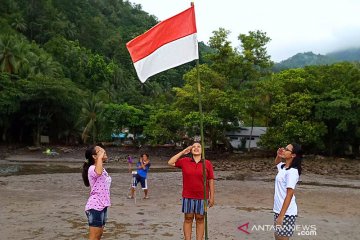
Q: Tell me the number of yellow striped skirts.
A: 0